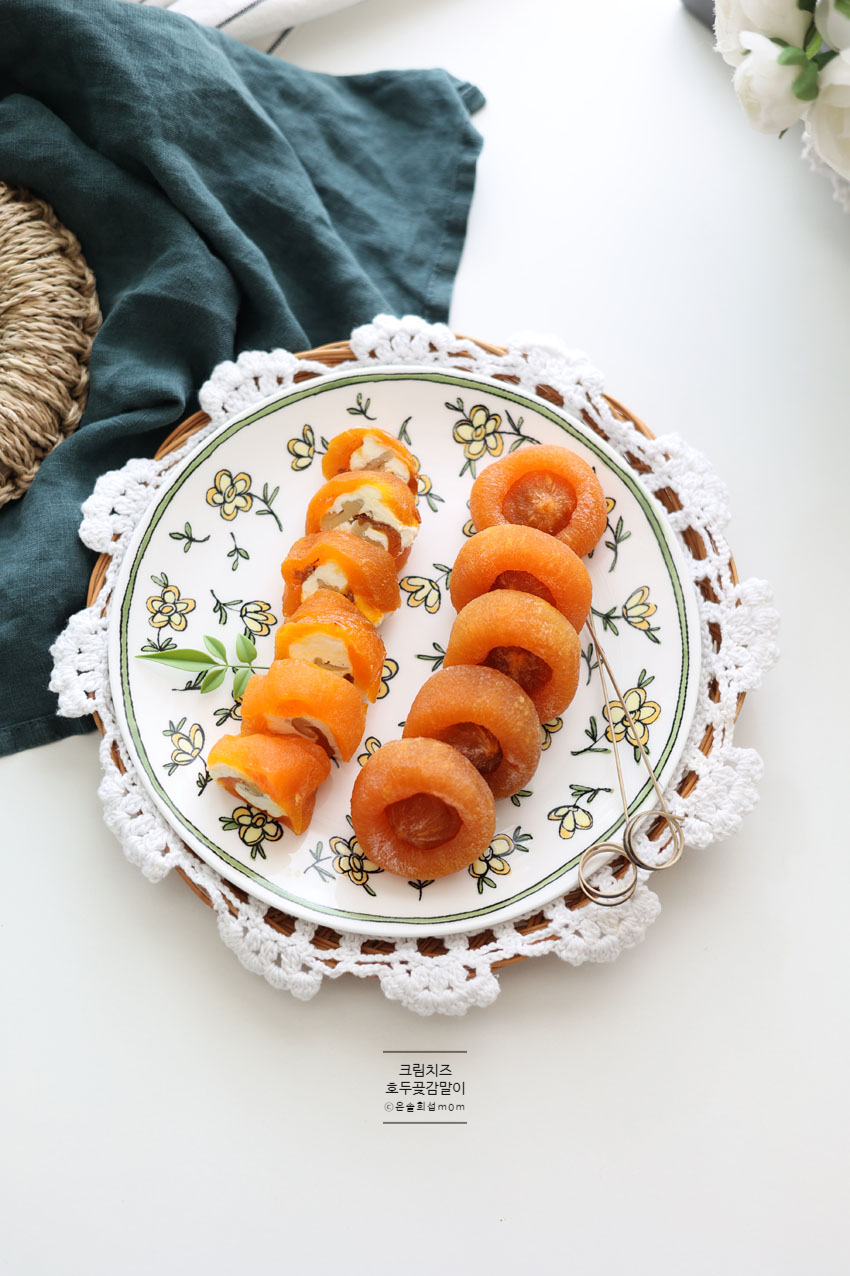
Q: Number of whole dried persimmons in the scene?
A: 5